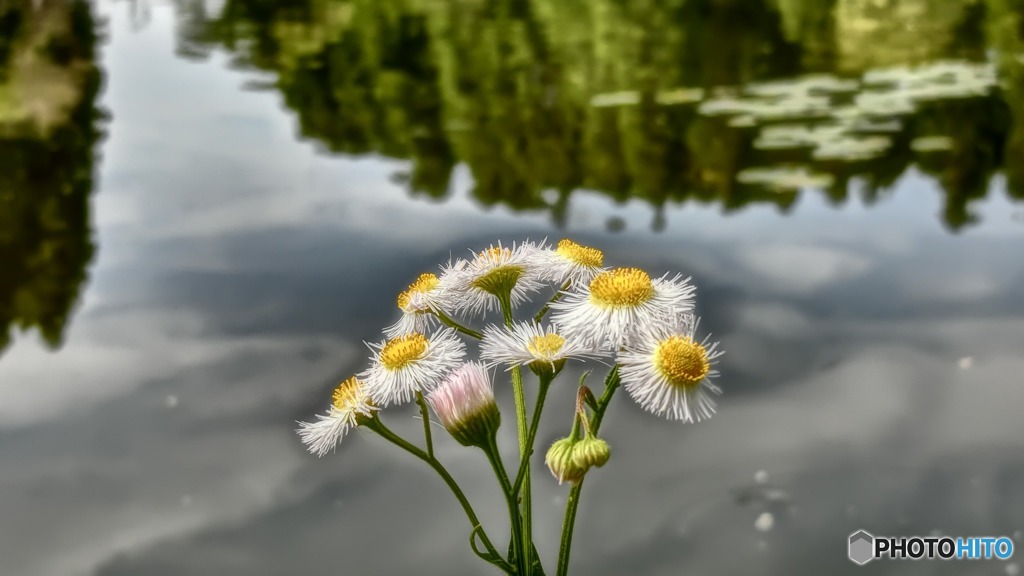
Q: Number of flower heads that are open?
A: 8